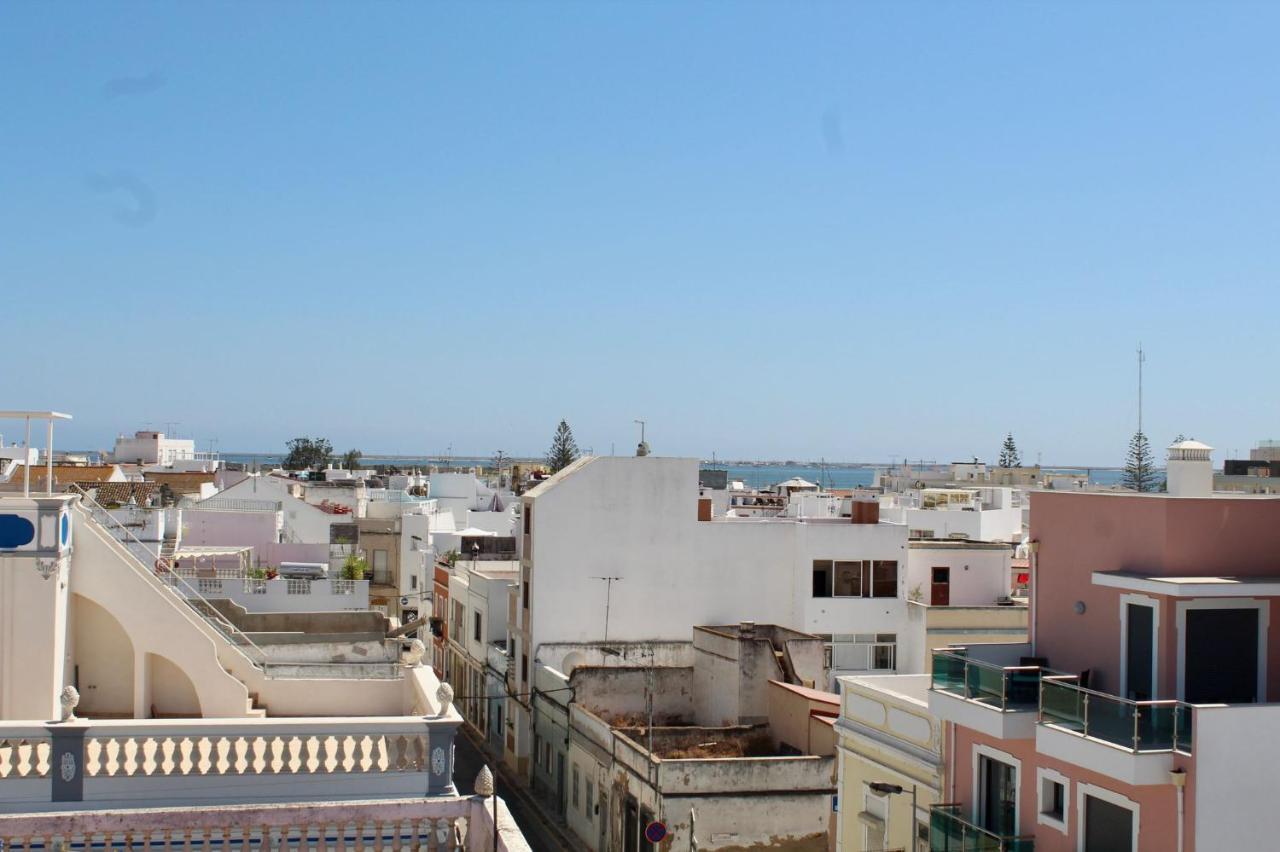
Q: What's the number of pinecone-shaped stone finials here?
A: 4